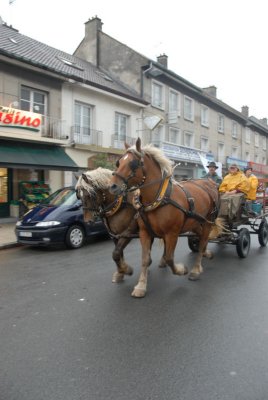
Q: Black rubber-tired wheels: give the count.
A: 4